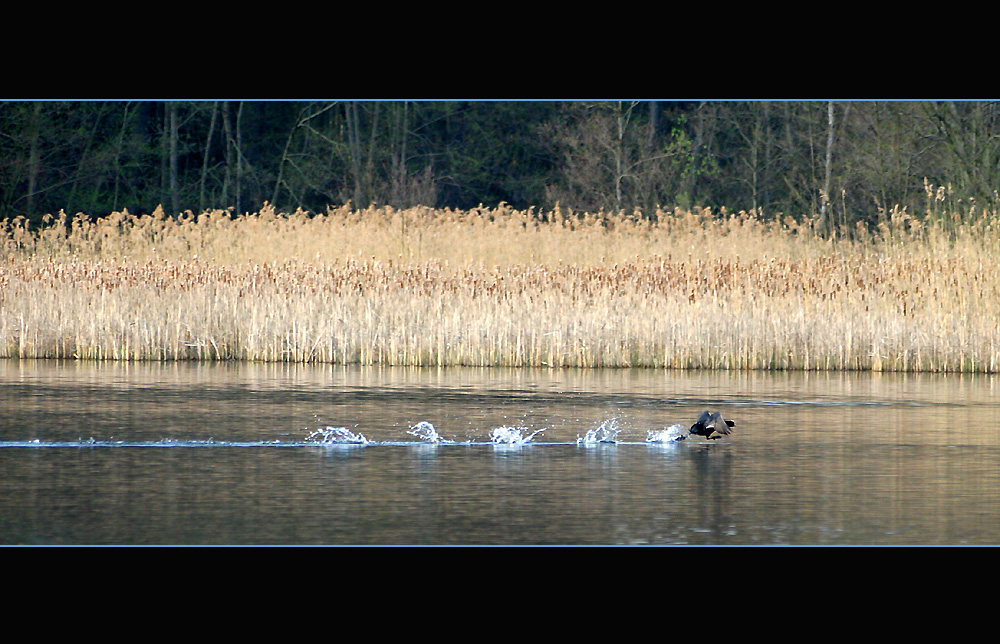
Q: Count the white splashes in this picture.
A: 5